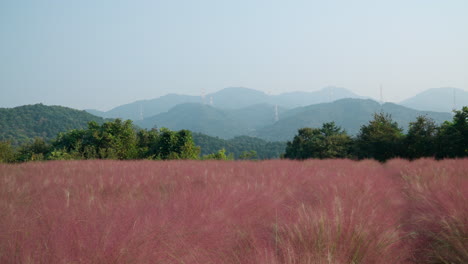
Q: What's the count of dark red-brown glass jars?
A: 0